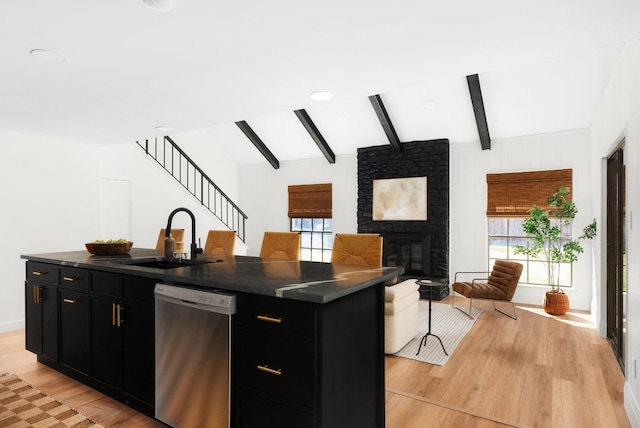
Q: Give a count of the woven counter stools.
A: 4